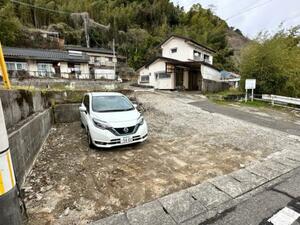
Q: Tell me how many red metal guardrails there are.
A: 0